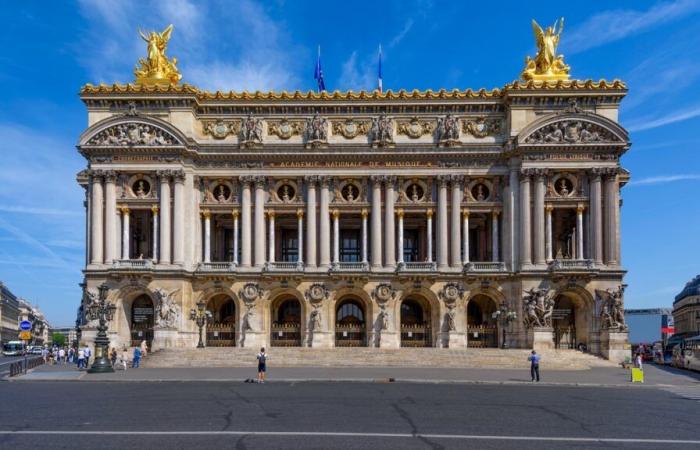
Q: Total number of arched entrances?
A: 7